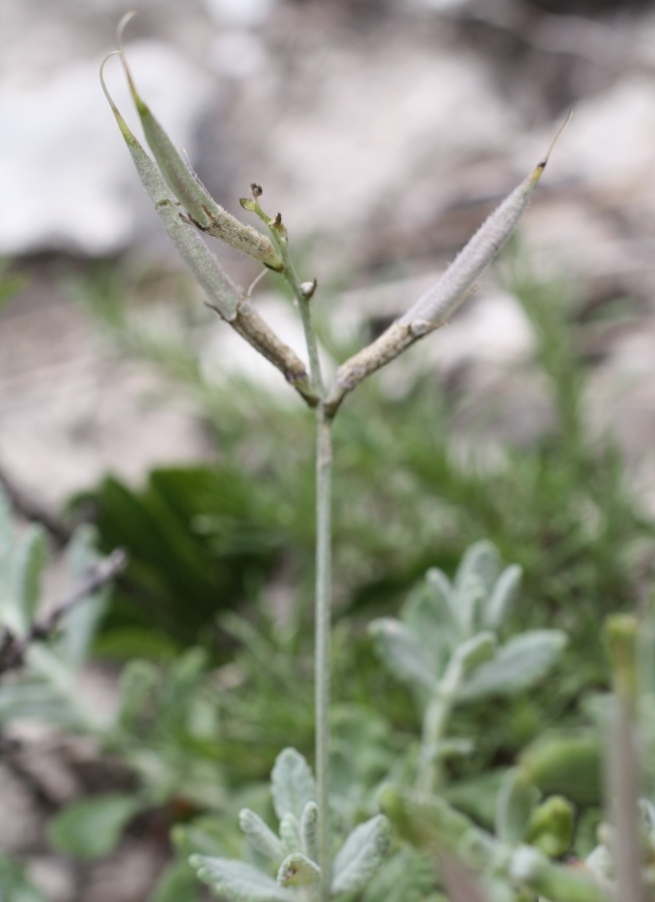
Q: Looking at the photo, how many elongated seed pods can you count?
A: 3